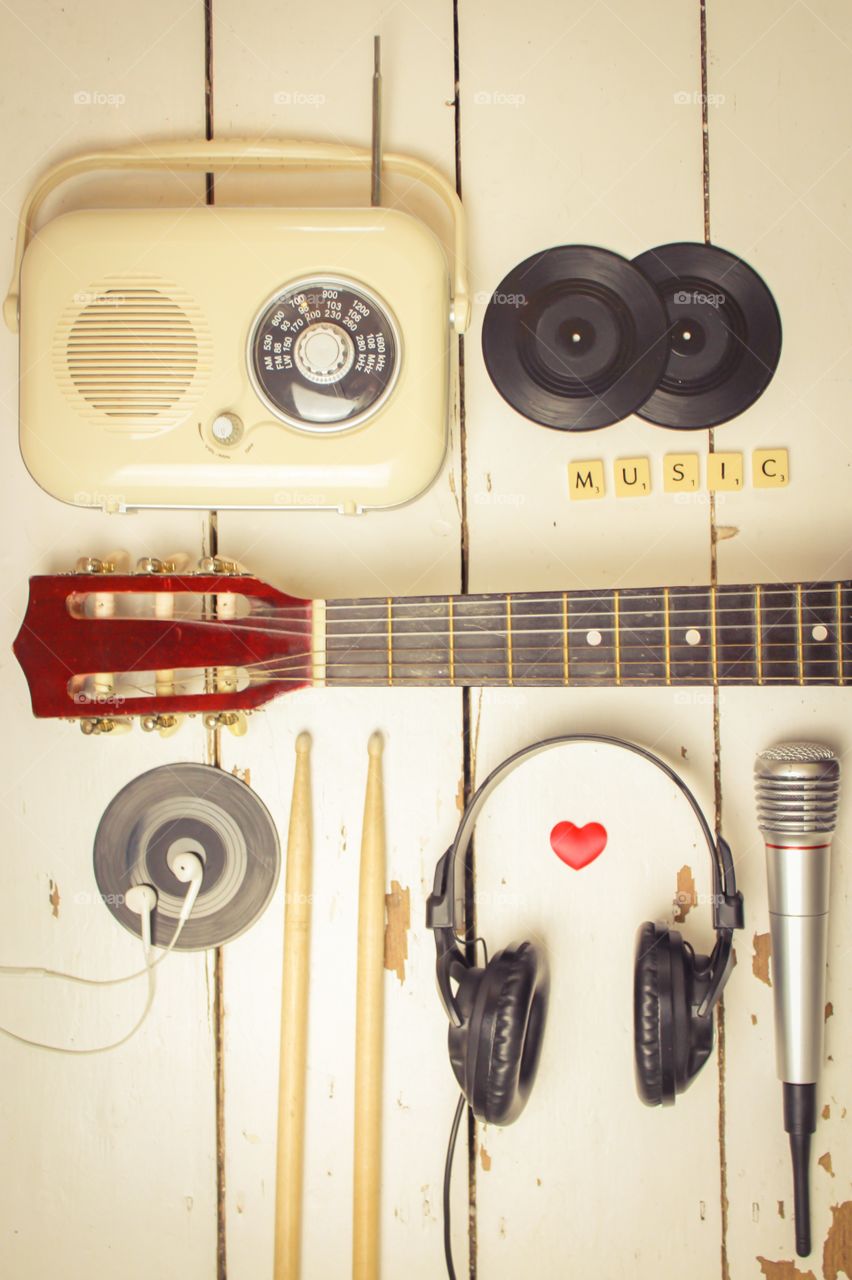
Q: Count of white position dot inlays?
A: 3